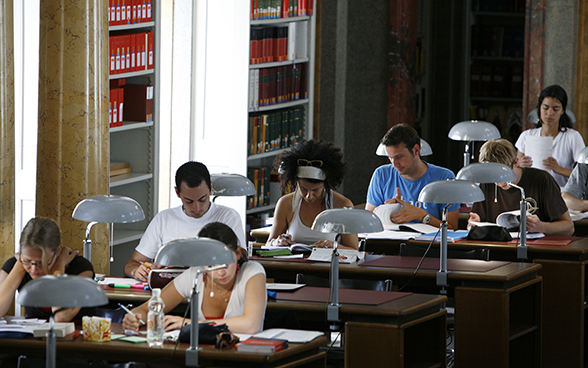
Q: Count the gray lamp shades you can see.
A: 11